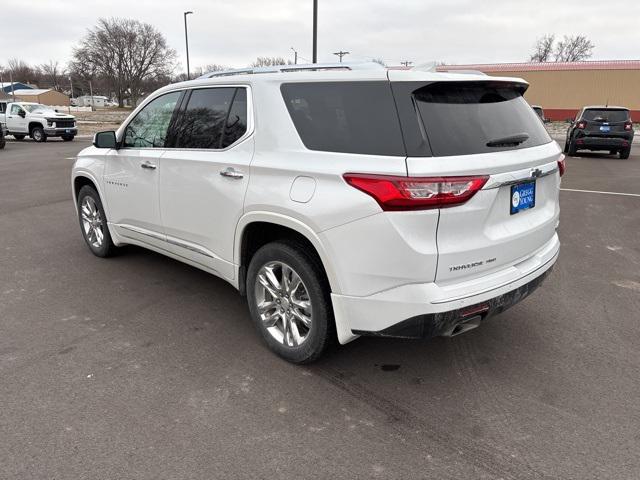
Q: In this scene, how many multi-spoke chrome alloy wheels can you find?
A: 2